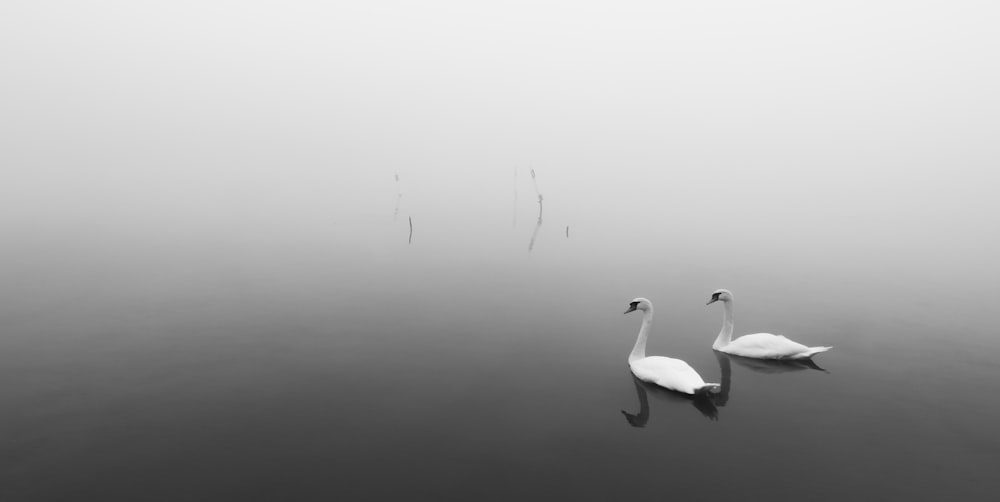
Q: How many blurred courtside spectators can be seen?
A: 0